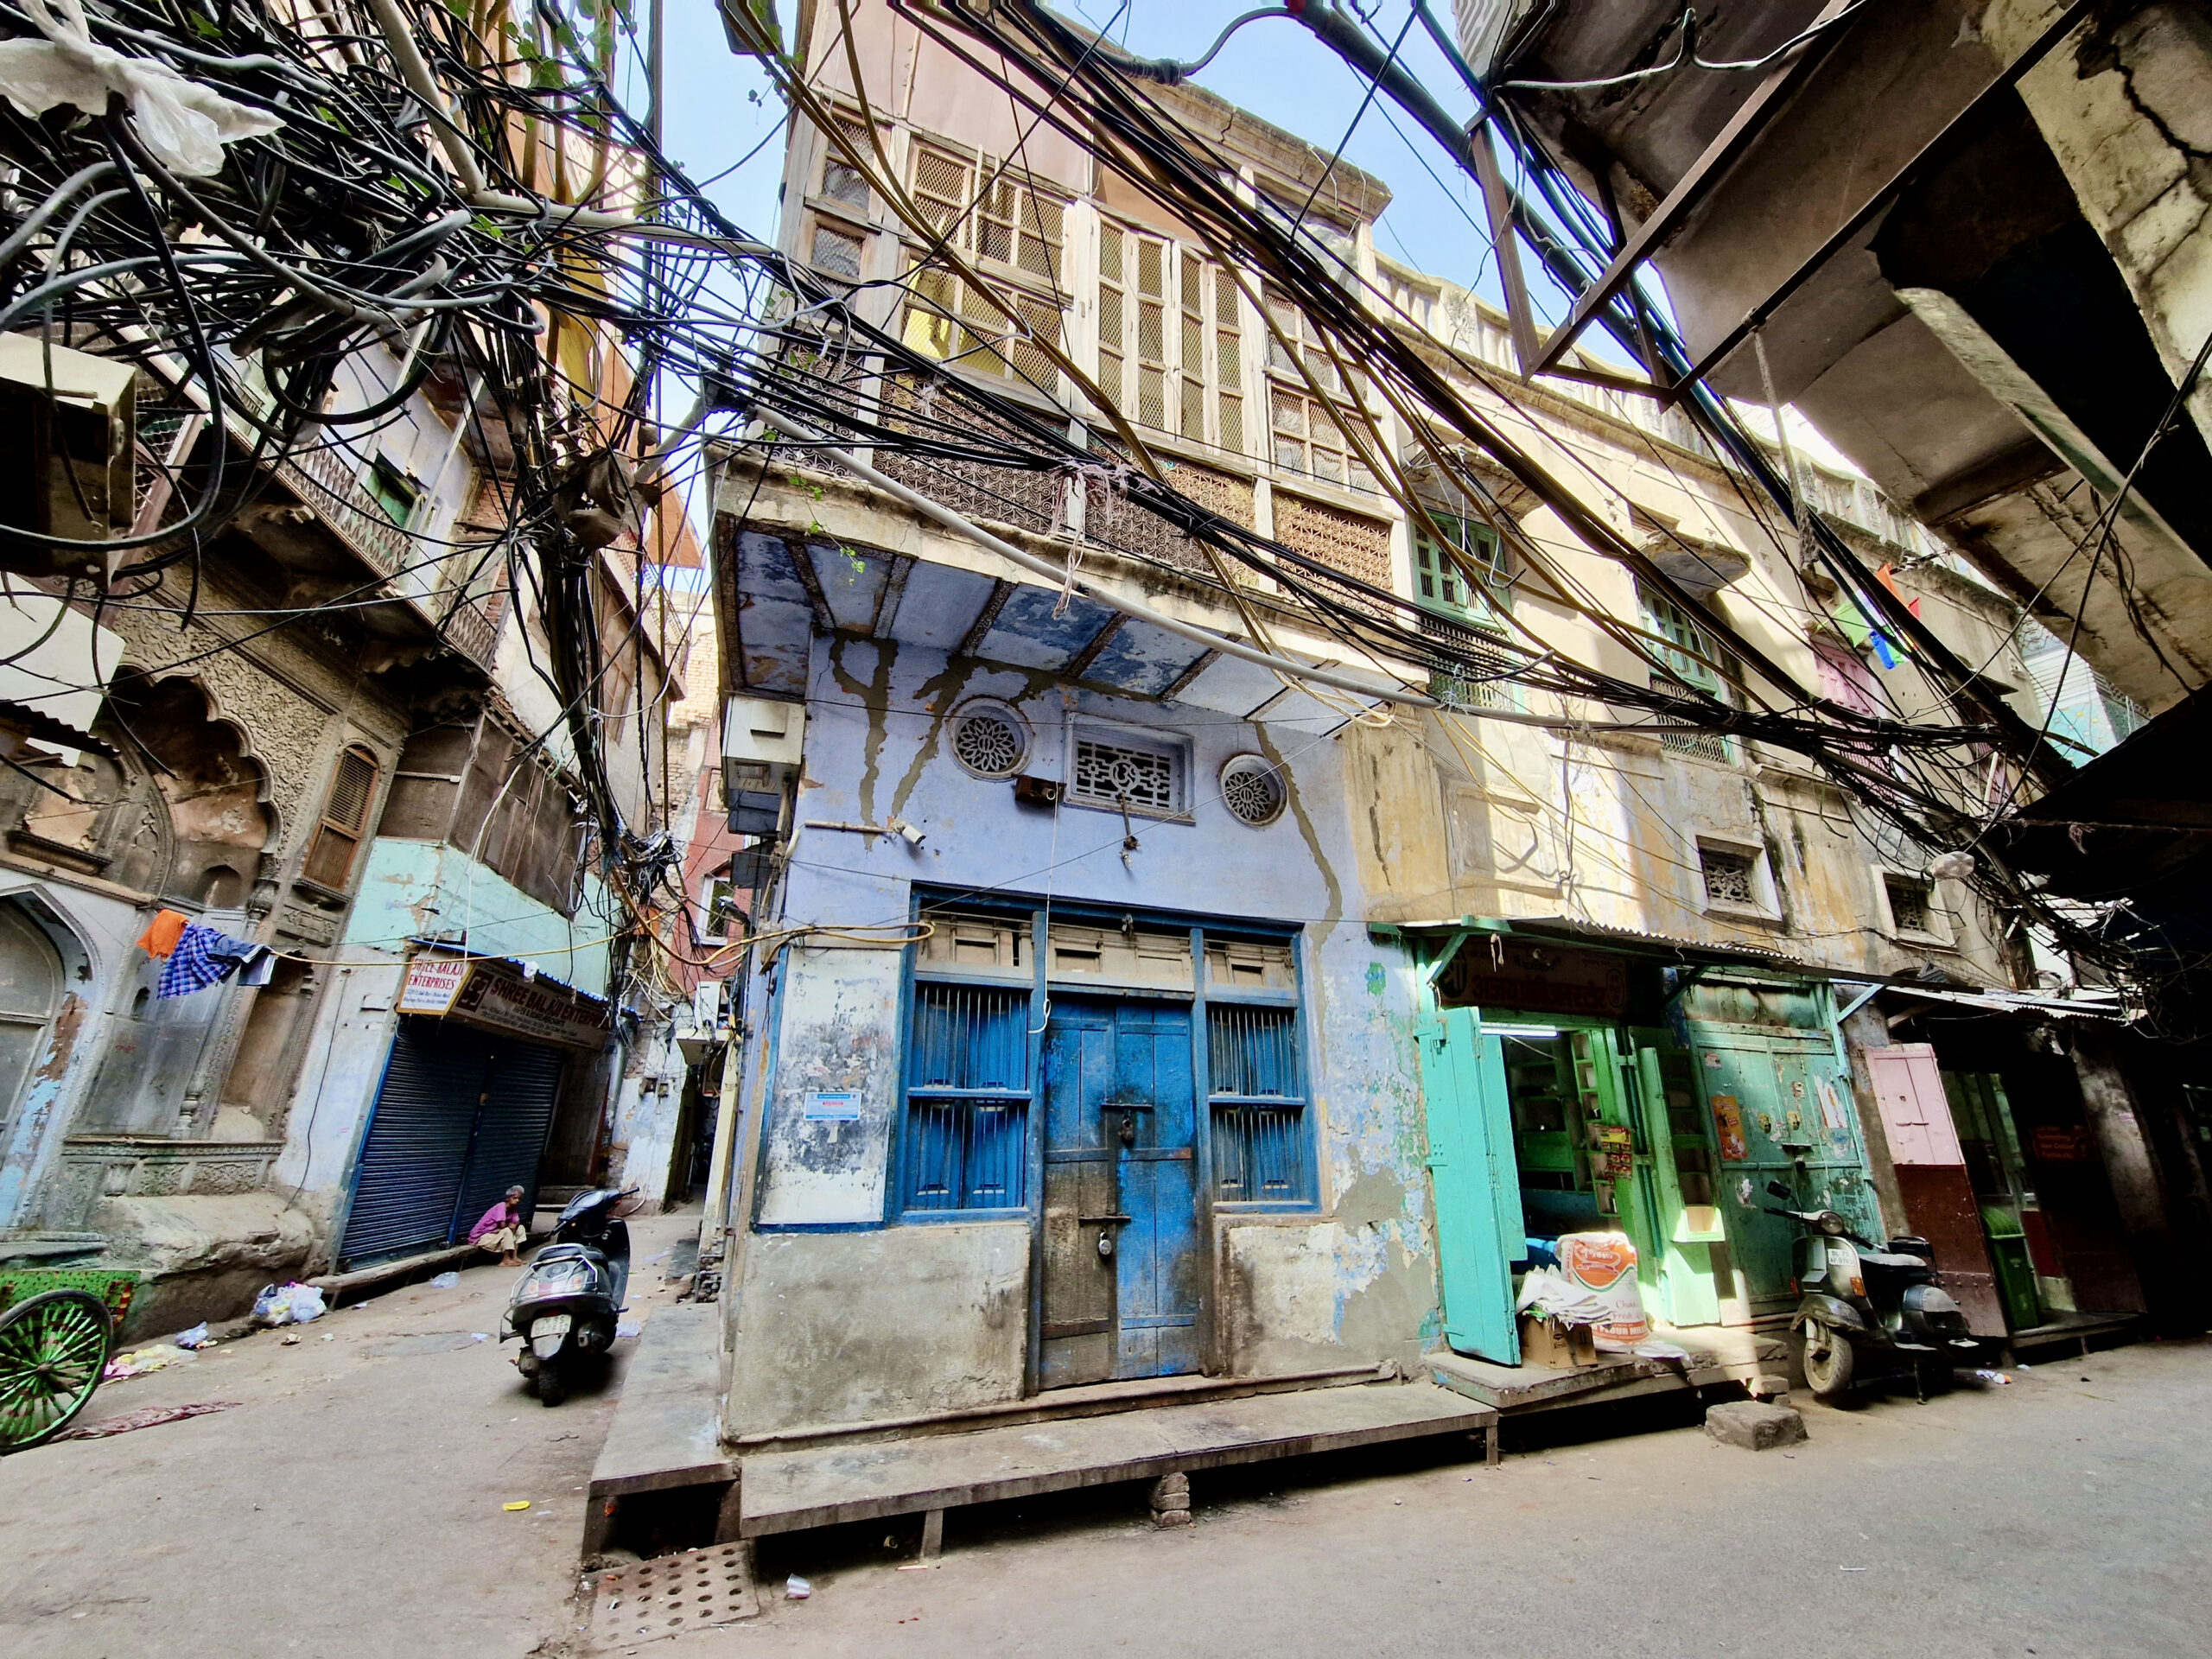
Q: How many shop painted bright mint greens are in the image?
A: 1